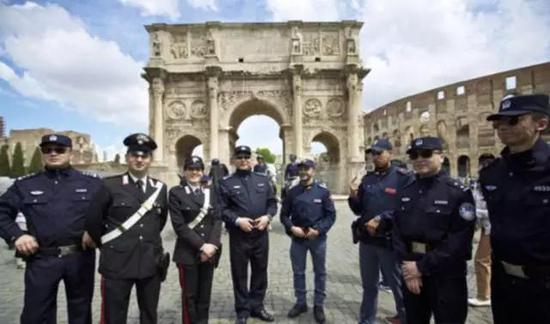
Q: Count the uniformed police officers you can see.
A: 8